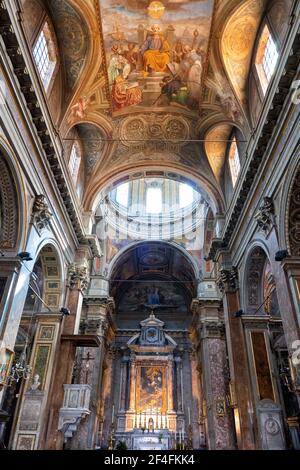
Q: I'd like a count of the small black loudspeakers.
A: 4